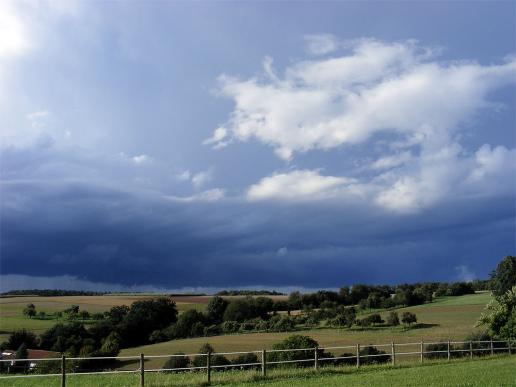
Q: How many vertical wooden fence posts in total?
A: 12